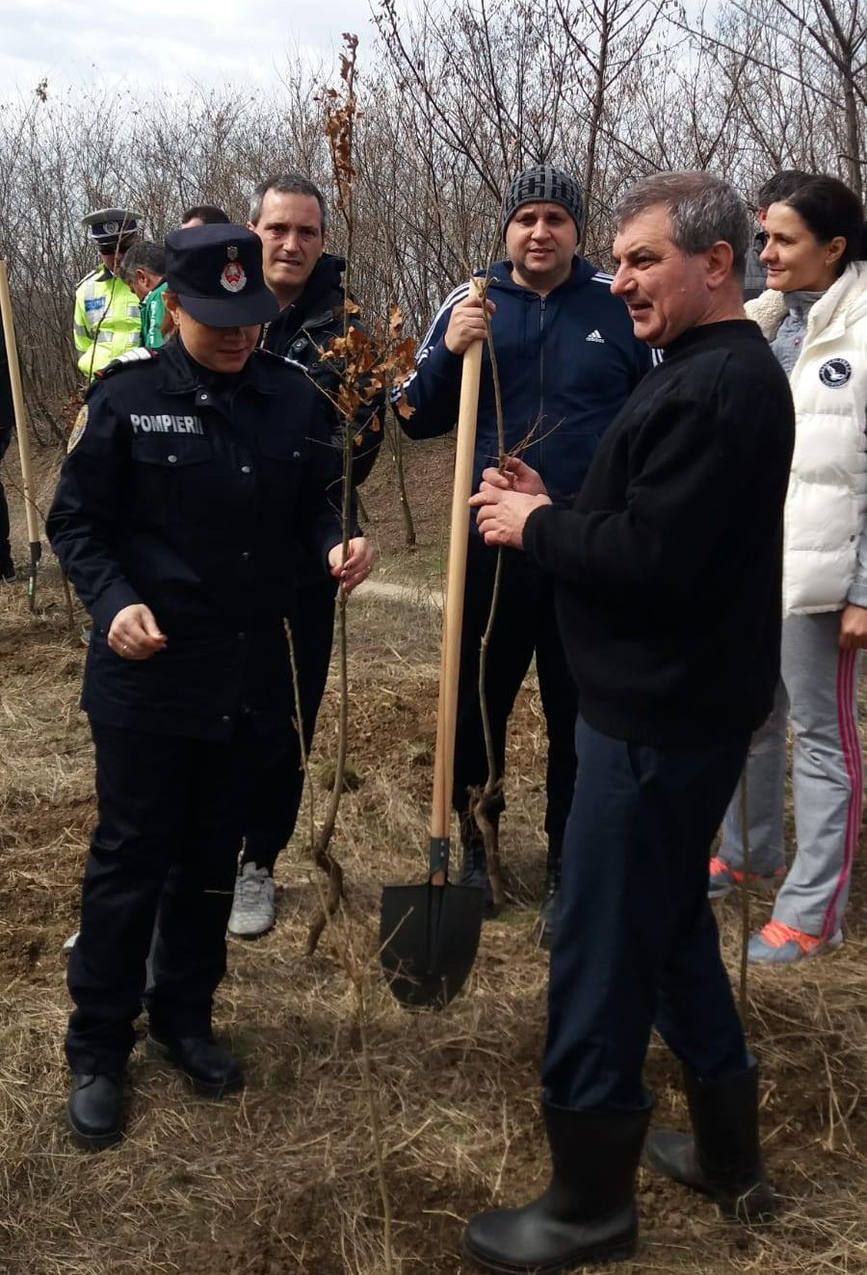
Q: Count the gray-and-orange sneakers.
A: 2